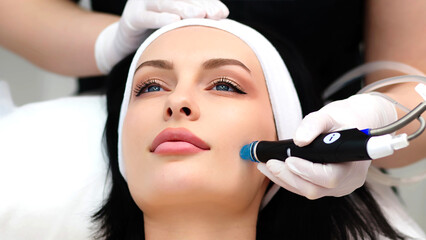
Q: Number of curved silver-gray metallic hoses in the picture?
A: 2